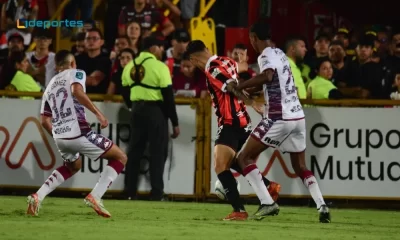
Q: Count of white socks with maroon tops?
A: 4